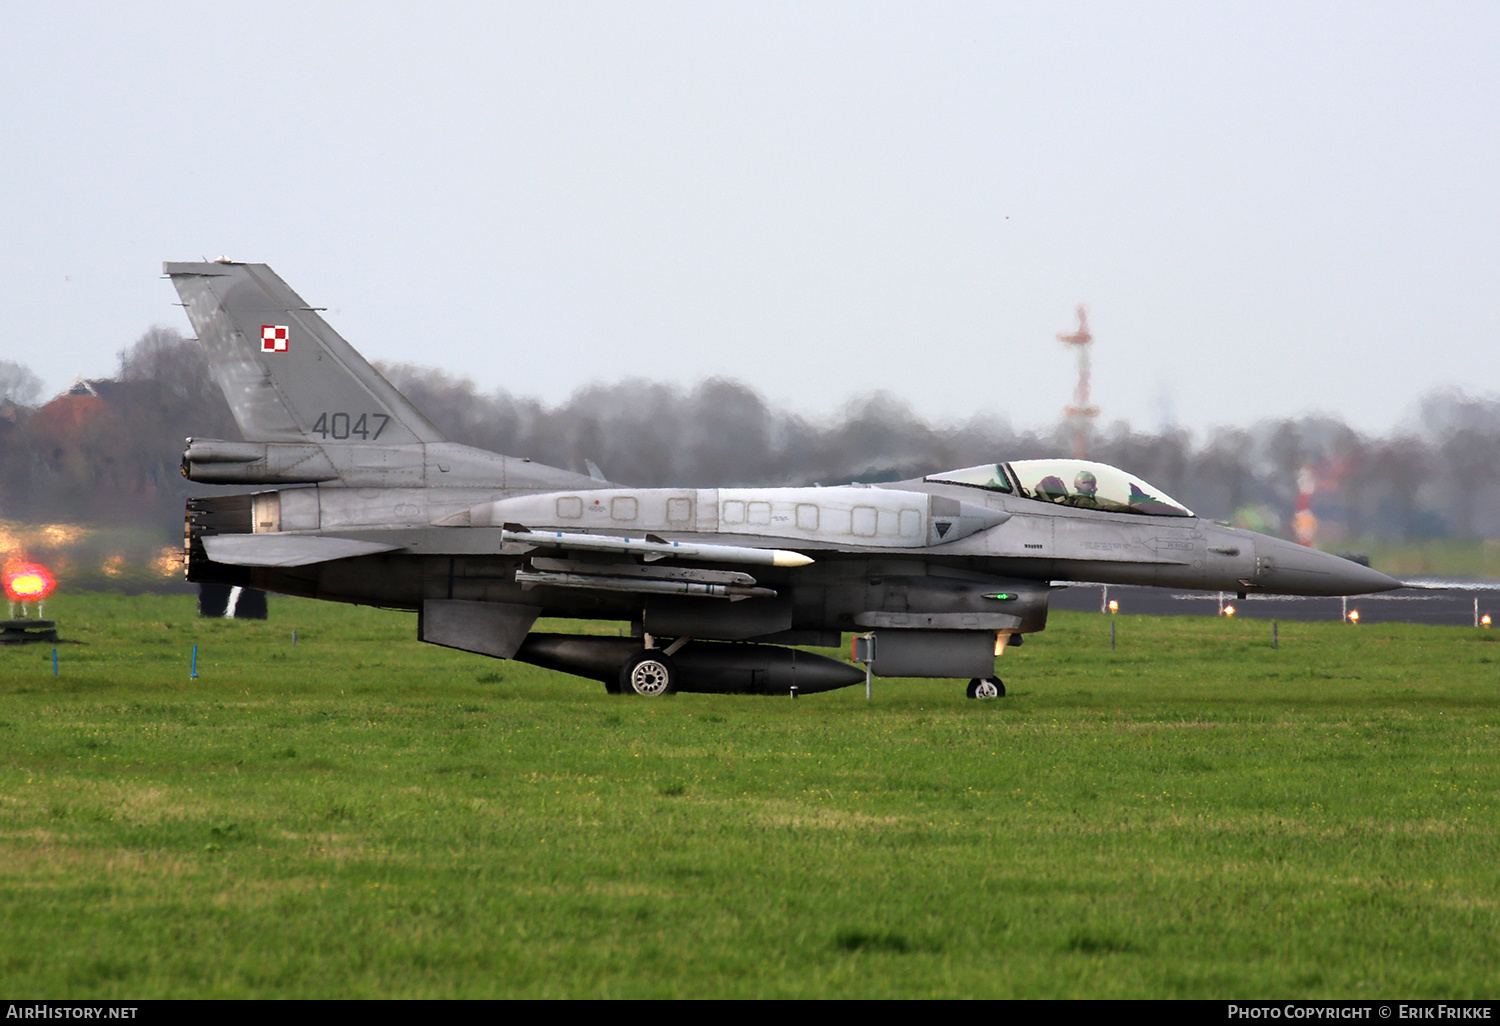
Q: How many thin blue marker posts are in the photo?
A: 2